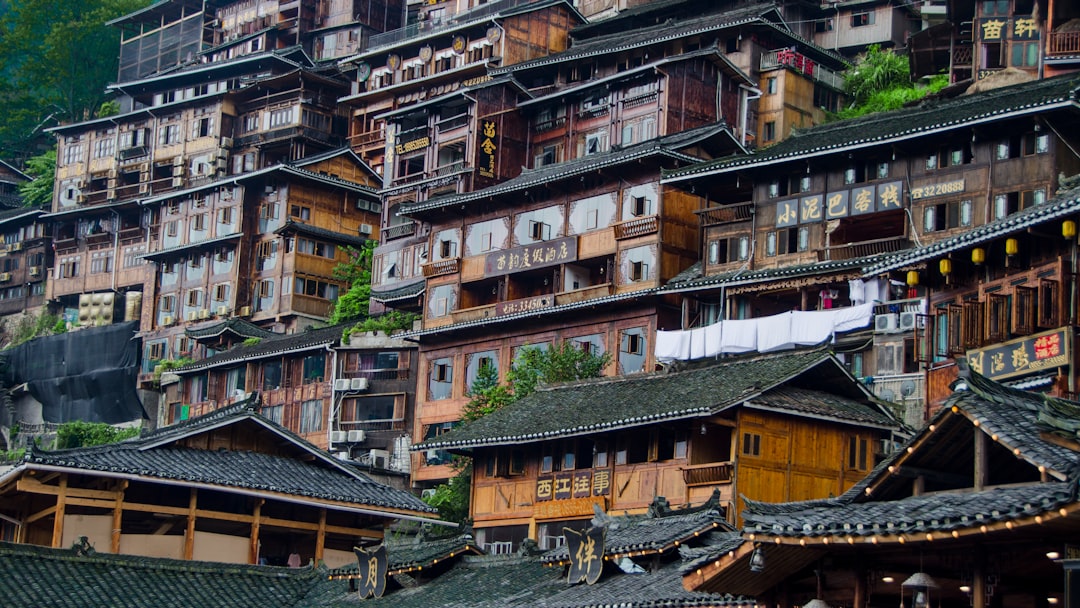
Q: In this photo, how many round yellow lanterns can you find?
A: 5